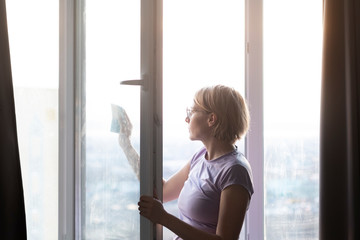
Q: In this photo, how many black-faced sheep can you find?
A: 0